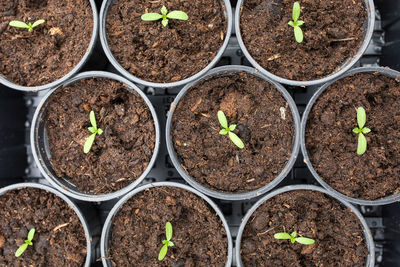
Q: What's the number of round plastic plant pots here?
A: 9